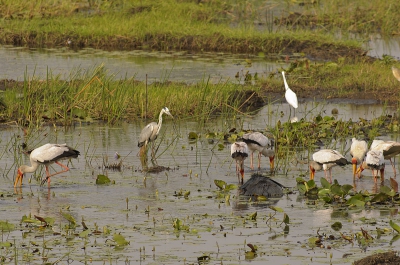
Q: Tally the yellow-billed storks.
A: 7